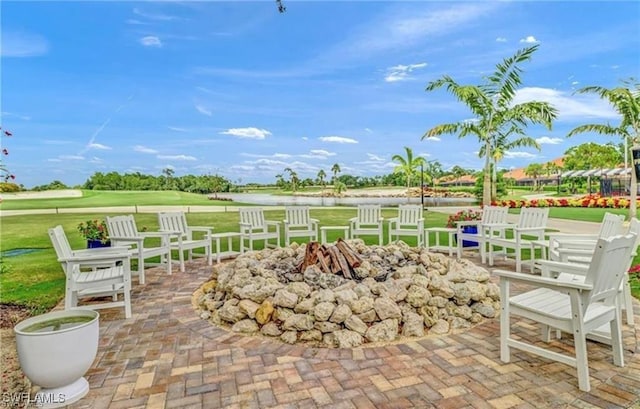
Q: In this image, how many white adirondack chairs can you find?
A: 12